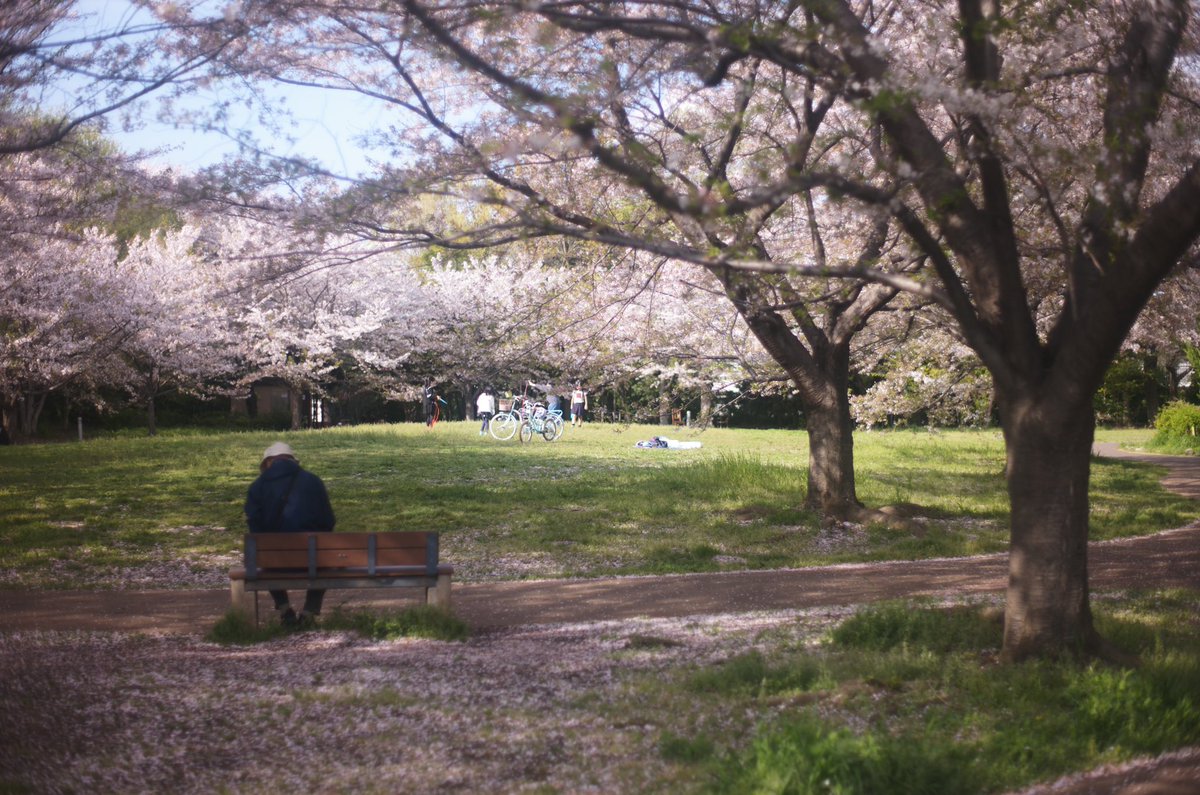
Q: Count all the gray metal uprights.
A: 4